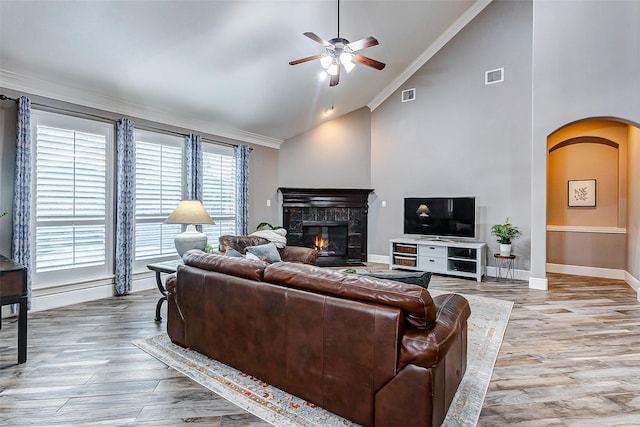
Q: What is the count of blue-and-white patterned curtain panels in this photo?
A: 4